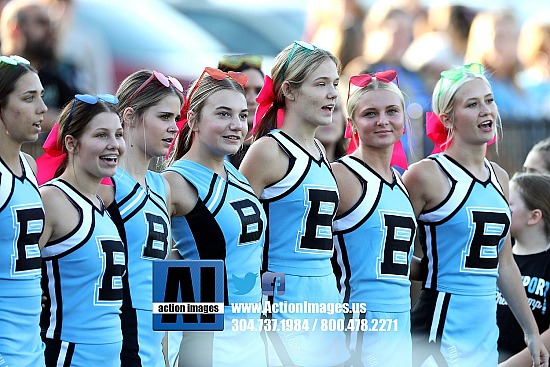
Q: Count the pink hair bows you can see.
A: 5